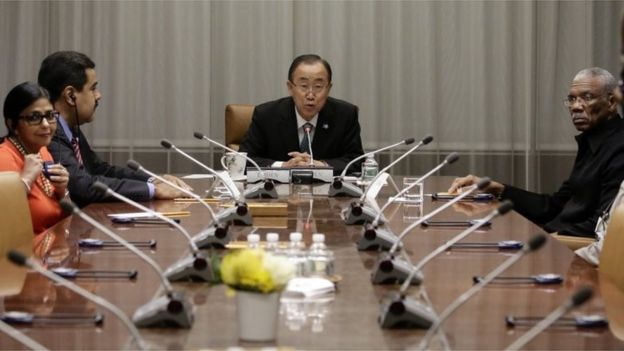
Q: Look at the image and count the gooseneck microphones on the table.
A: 15